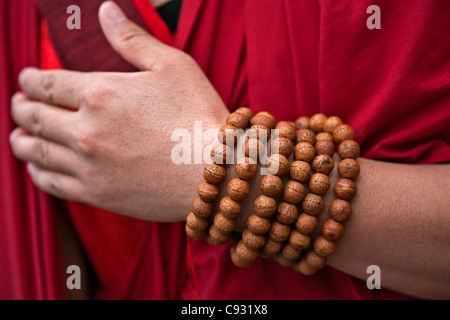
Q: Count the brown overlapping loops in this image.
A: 6